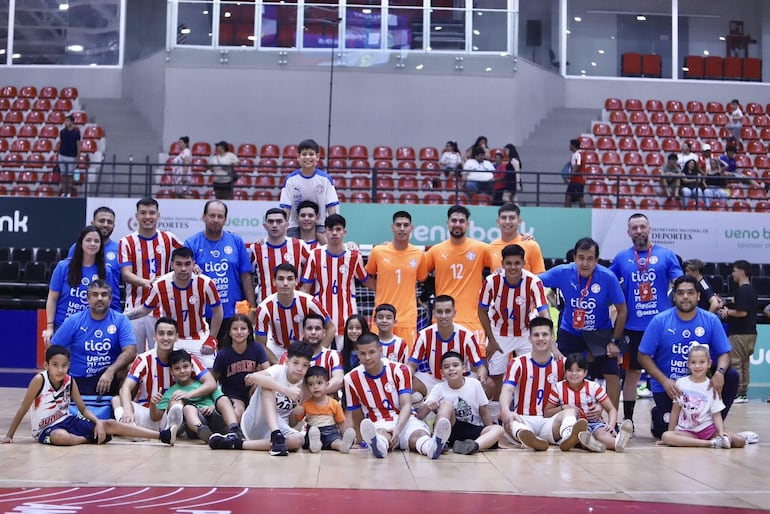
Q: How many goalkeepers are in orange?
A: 3